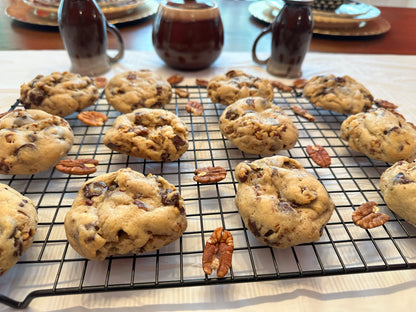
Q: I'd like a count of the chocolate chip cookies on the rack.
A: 12